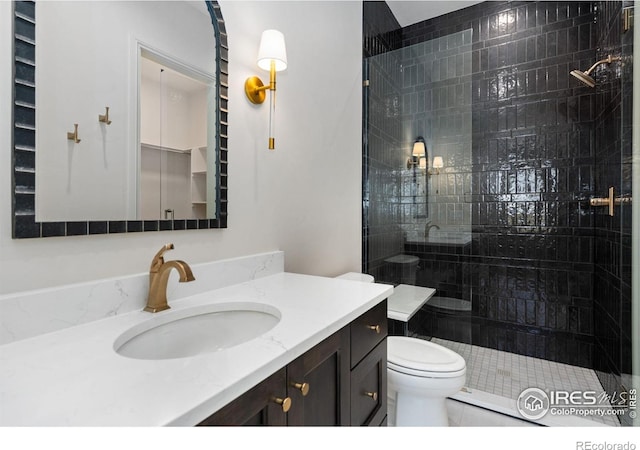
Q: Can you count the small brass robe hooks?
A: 2